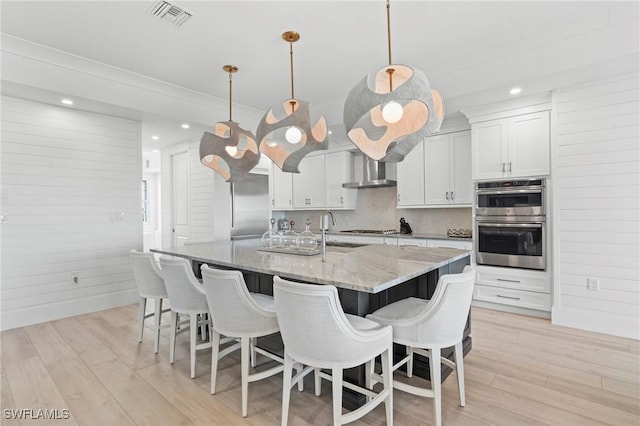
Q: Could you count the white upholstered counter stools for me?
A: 5